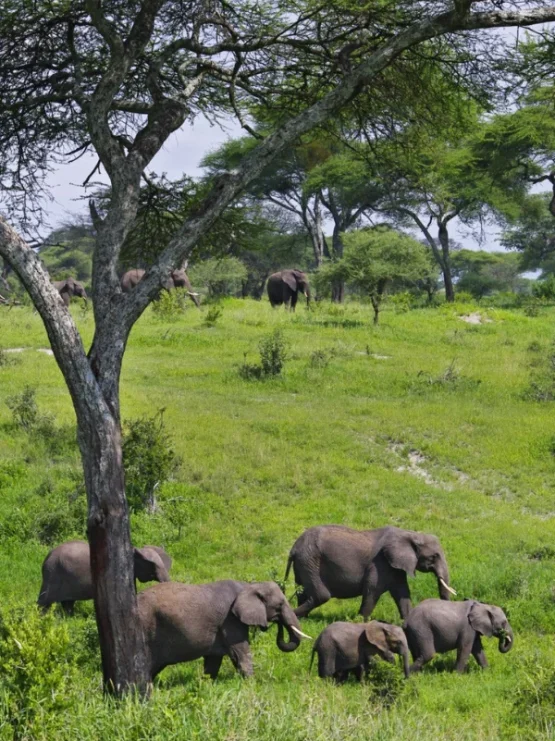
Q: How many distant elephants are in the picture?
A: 3